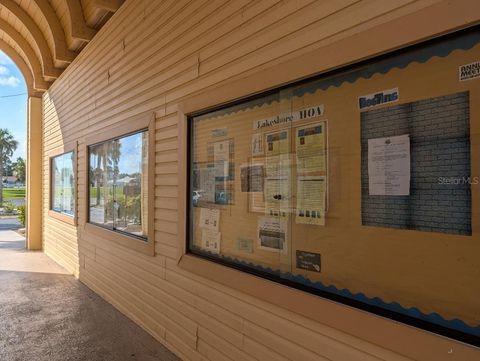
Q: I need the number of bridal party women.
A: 0